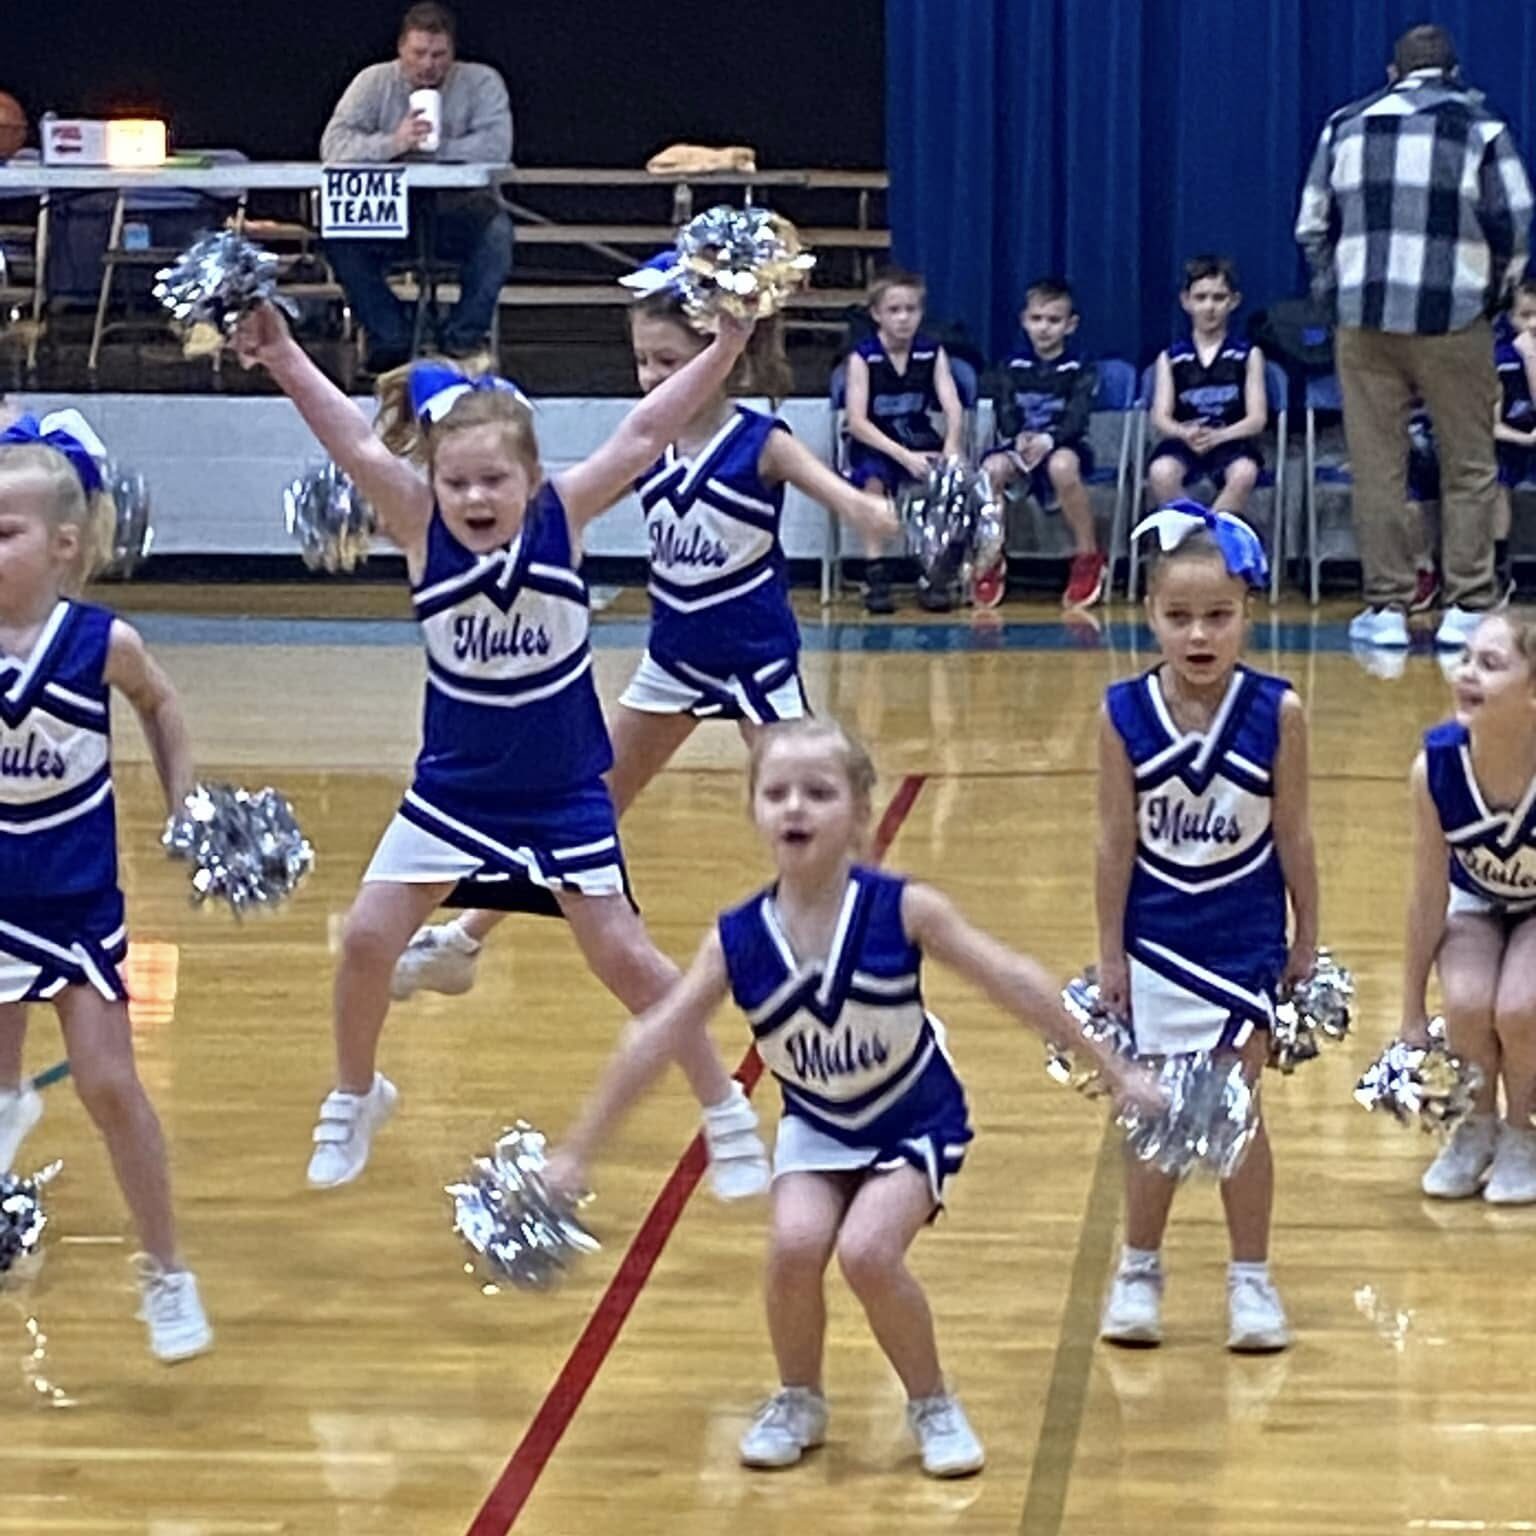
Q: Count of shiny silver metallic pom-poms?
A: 12